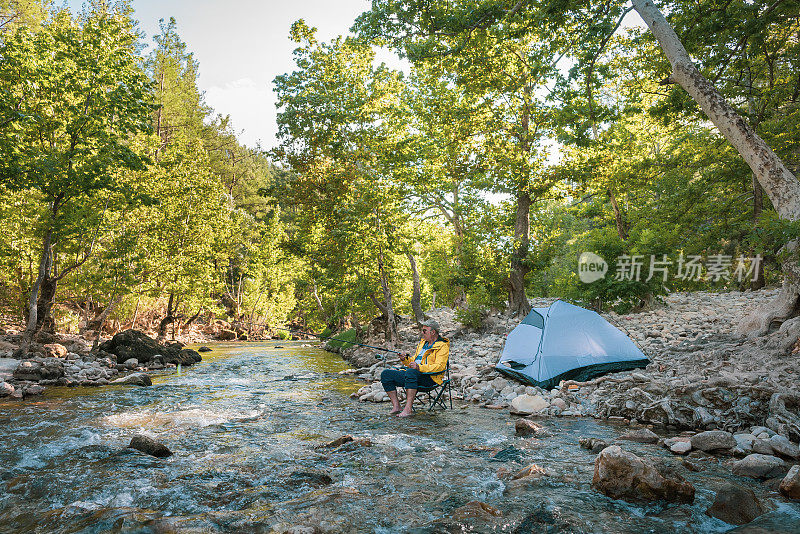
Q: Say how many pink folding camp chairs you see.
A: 0